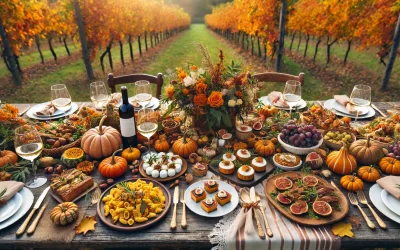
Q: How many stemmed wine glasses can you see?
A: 7